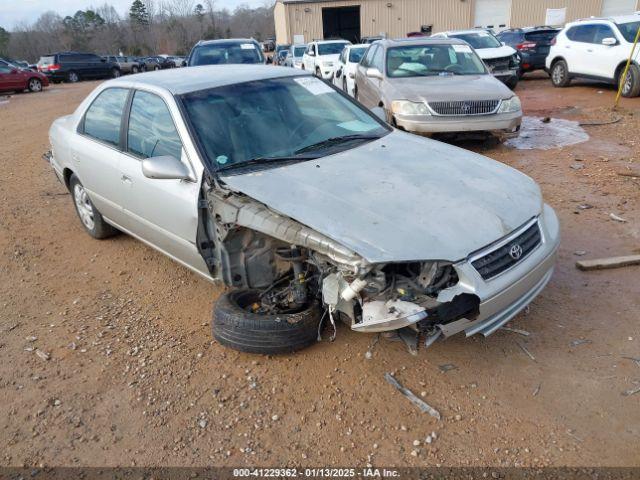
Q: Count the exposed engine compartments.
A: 1